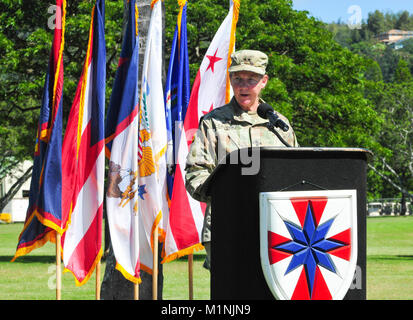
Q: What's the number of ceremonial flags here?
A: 6